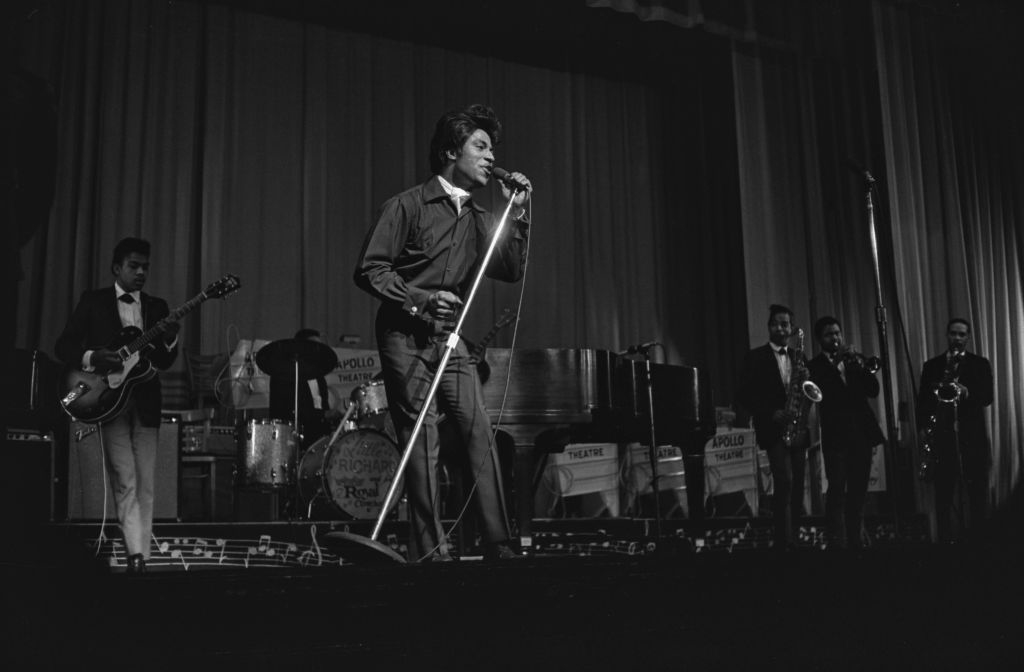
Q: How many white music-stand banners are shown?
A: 5